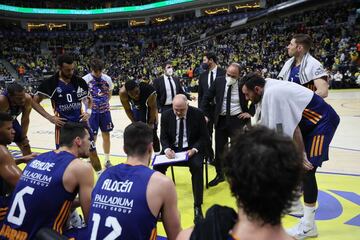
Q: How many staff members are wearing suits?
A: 4